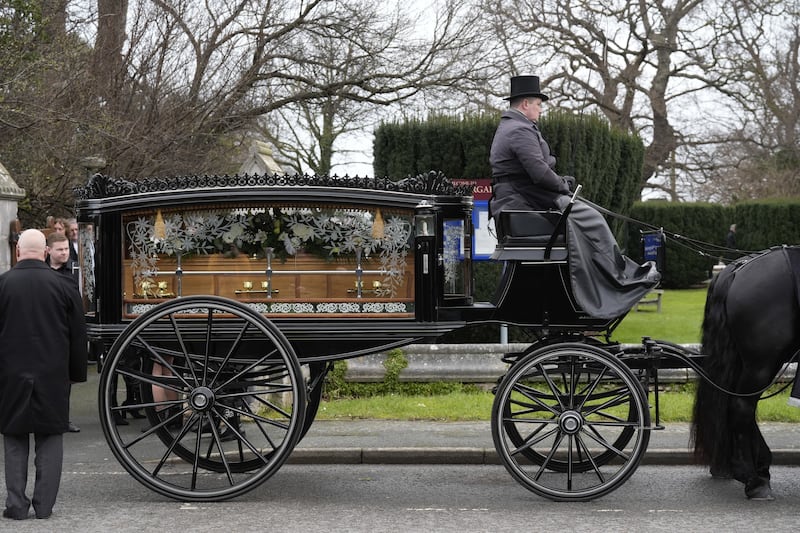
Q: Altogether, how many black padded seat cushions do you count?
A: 1